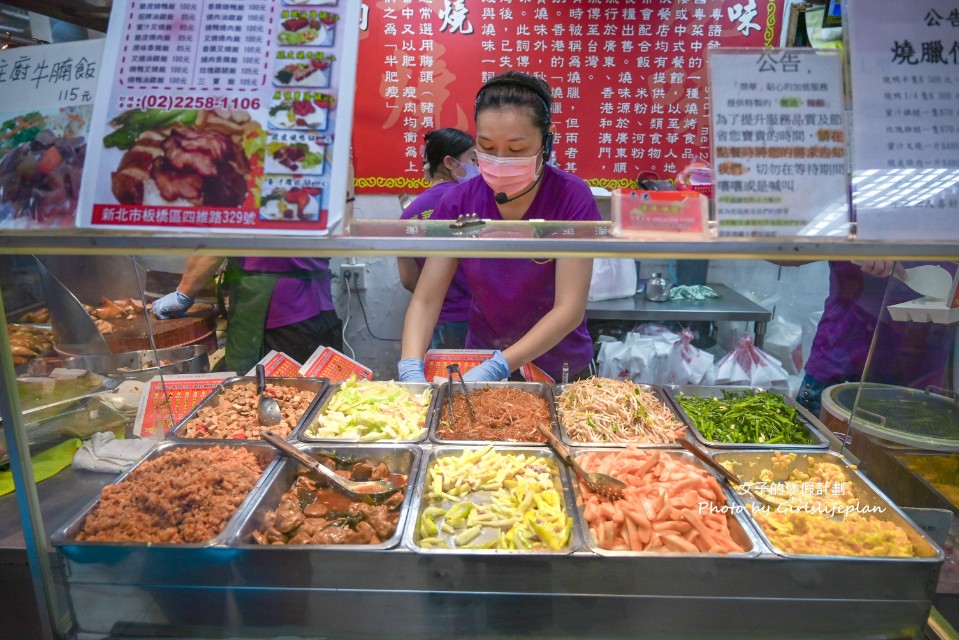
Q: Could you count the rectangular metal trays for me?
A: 10